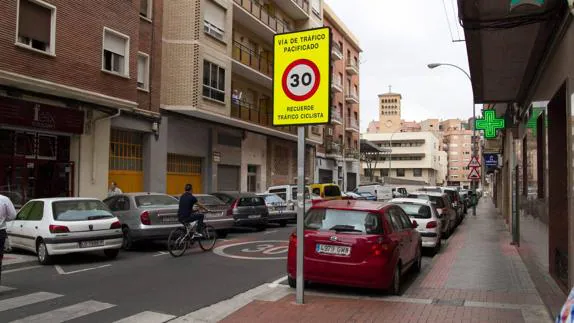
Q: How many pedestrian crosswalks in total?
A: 1